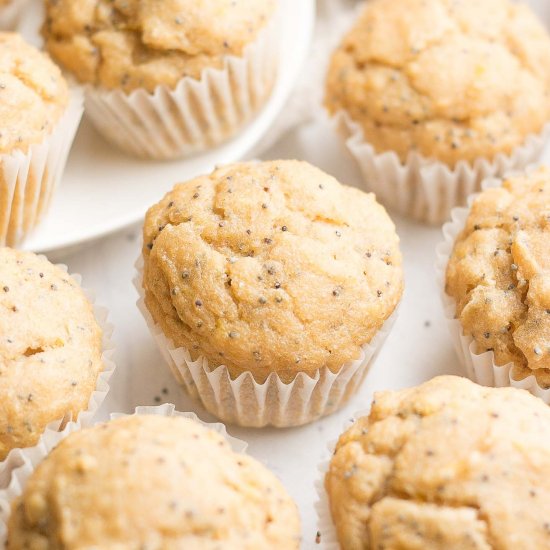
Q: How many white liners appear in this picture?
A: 8